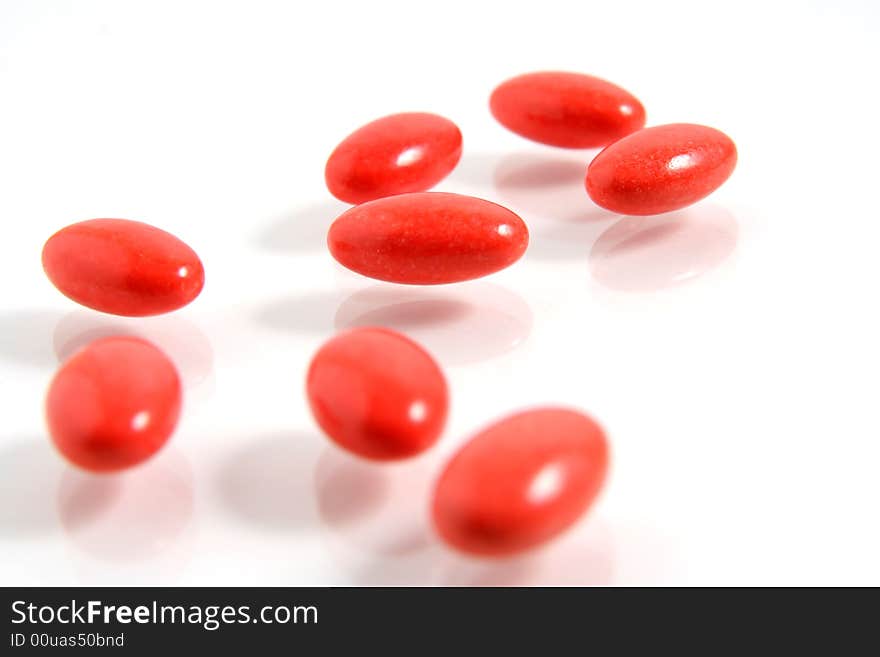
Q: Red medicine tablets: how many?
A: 8